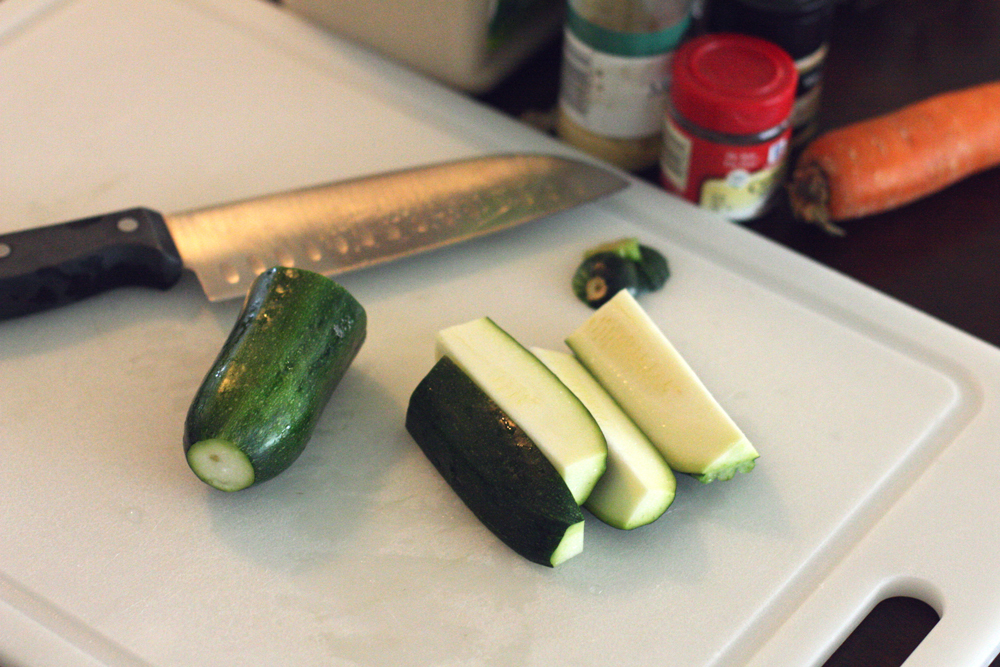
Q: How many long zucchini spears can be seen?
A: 4